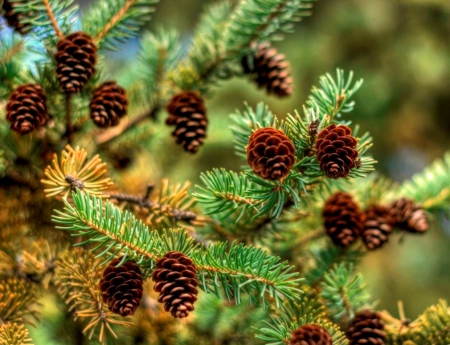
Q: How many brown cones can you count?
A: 15